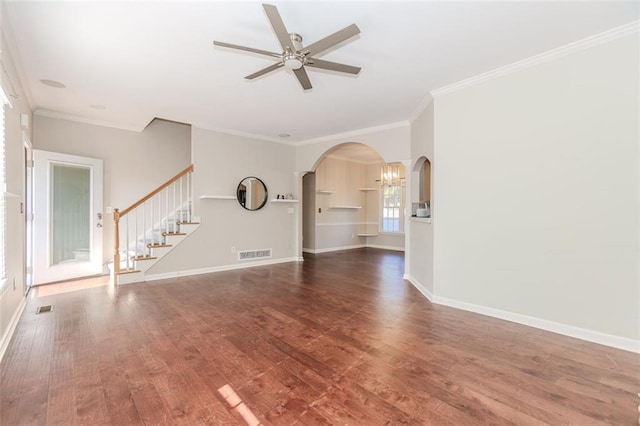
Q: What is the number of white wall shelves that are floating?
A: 6